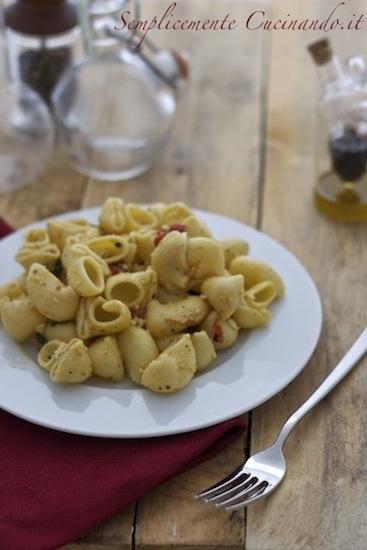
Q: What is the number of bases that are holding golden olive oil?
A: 1